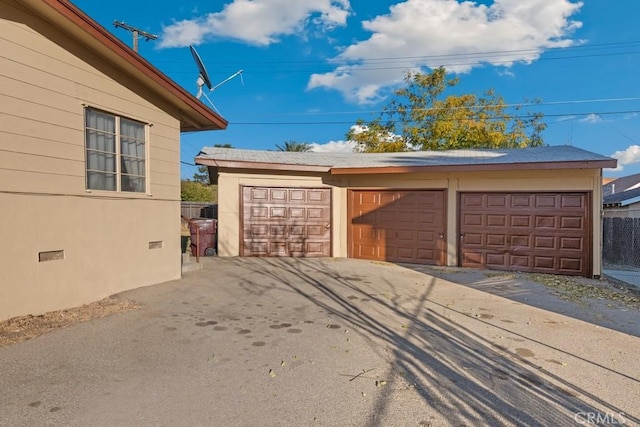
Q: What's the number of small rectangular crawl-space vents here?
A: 2